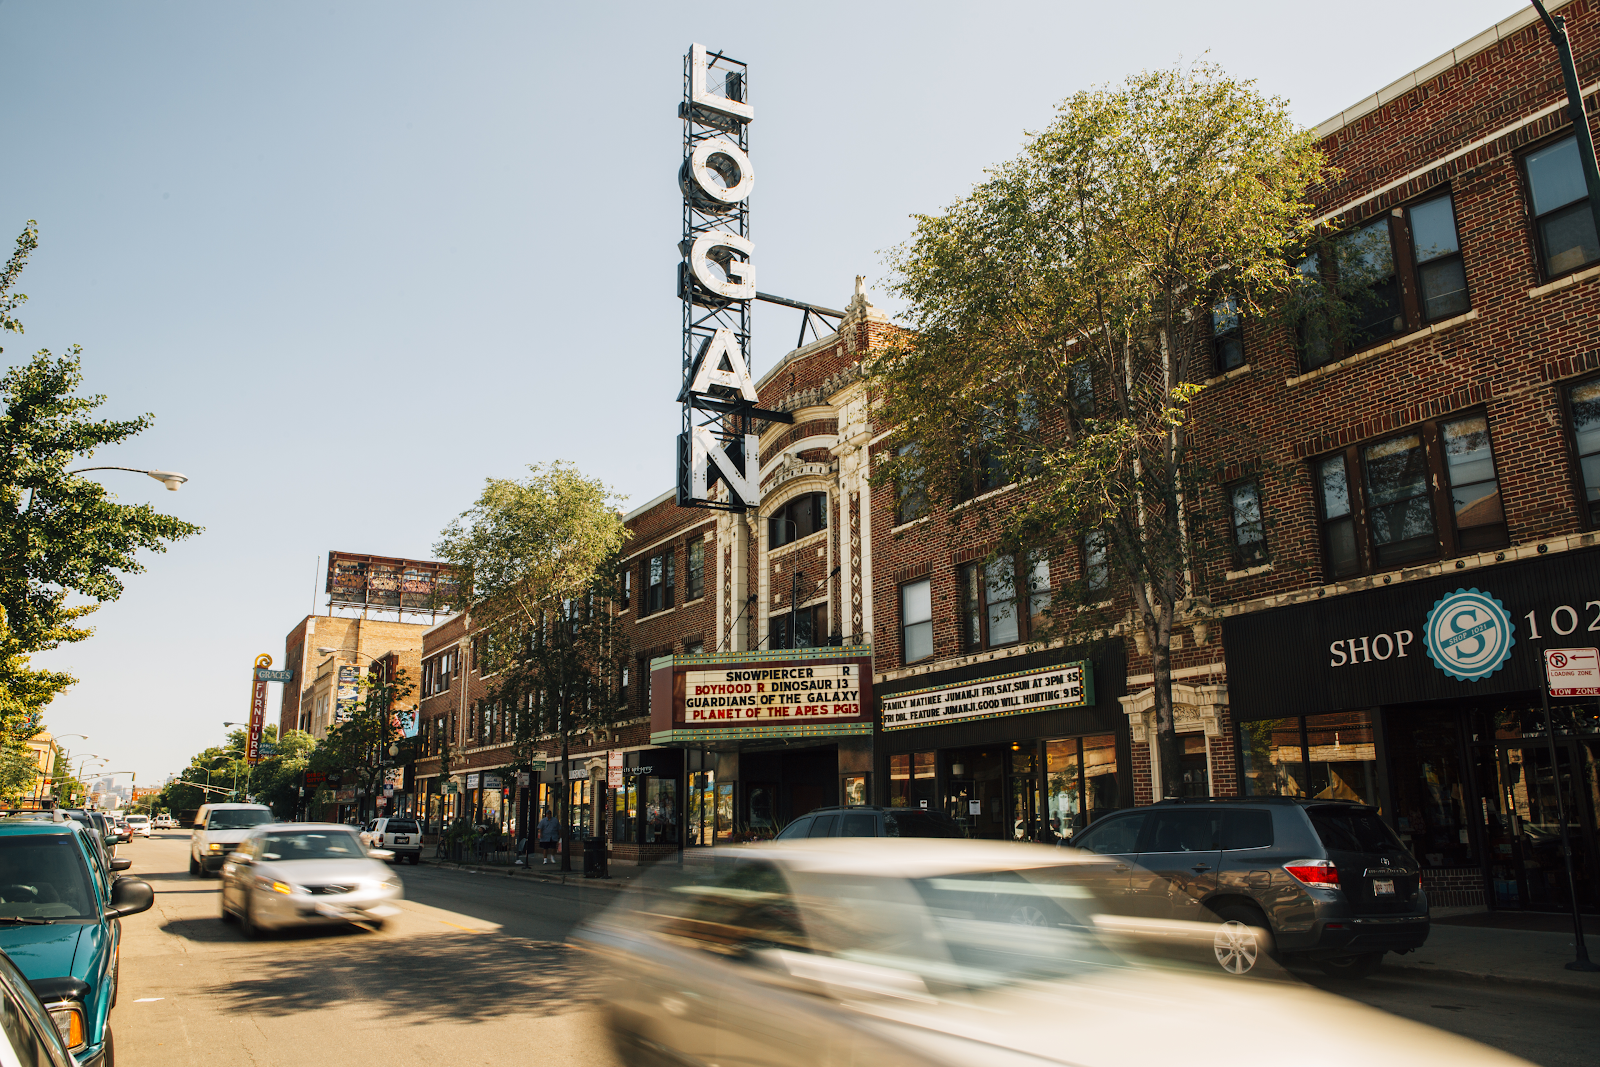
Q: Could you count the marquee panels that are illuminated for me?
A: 2